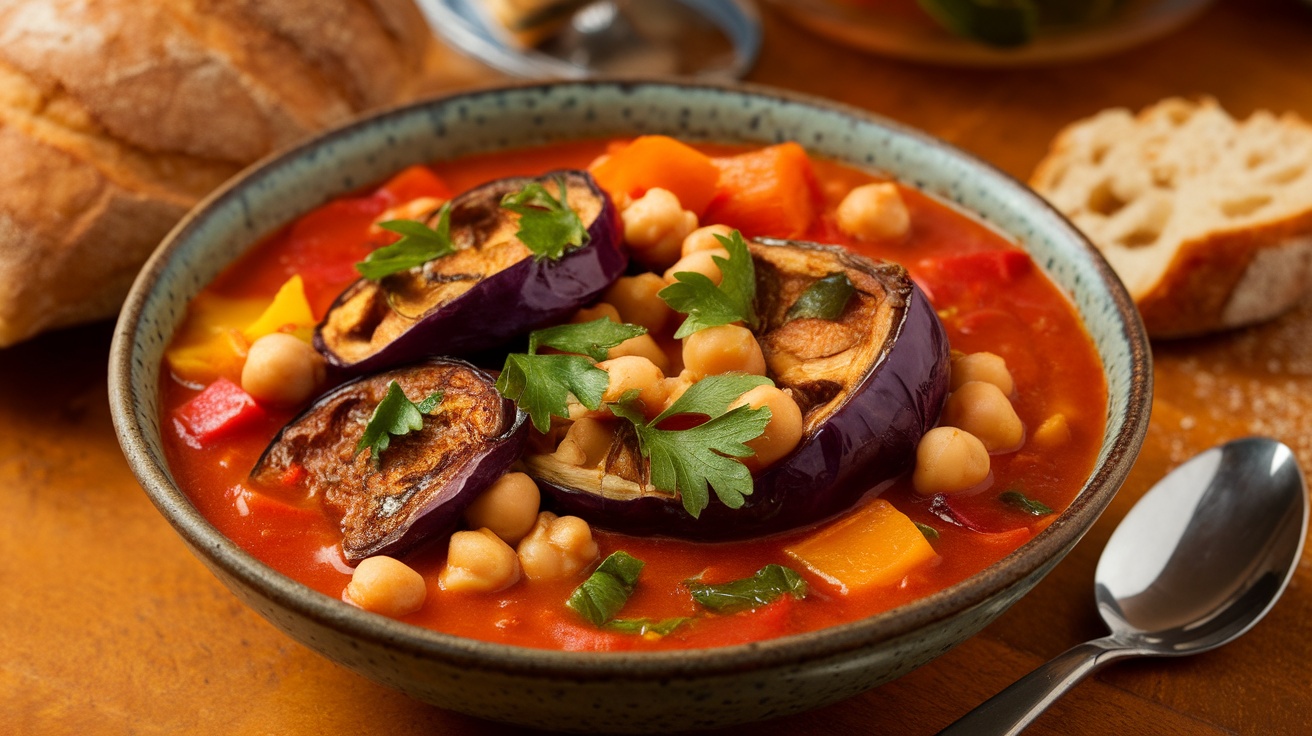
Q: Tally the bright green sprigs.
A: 6